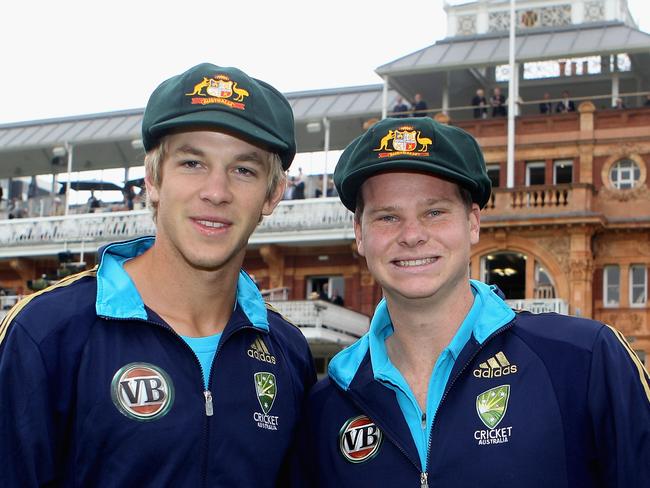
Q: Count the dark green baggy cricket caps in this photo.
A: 2